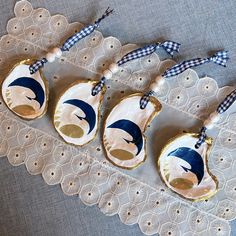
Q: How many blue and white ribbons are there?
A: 4